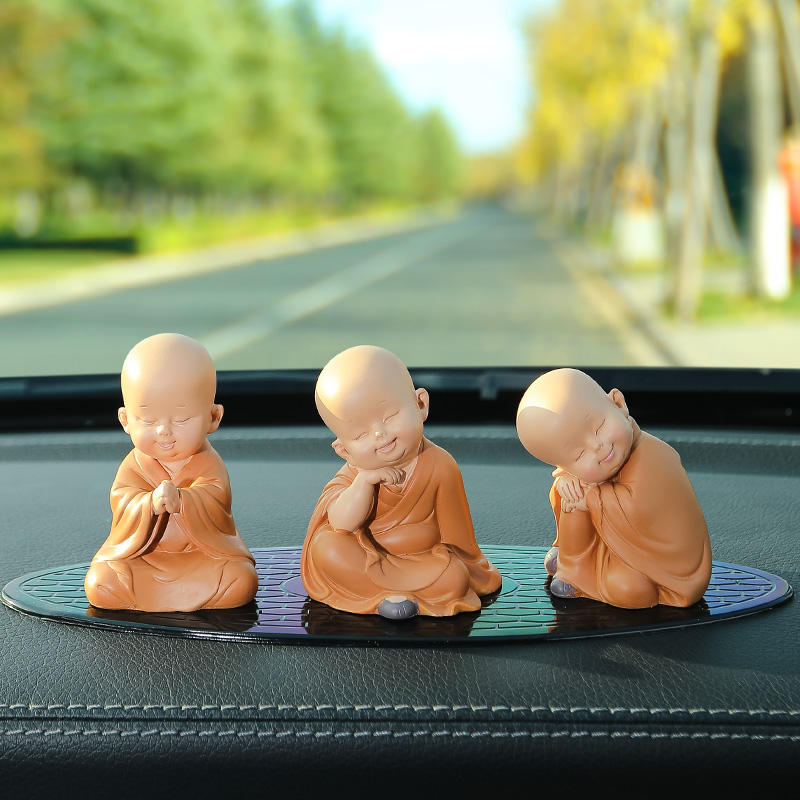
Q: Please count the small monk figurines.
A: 3